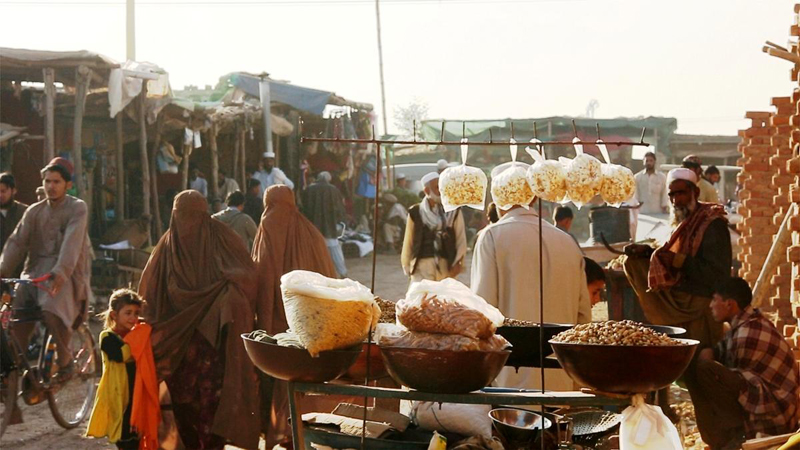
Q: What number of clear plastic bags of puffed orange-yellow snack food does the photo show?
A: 5